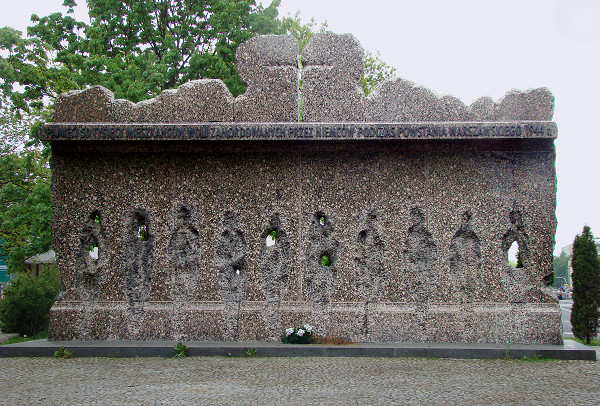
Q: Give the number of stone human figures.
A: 10